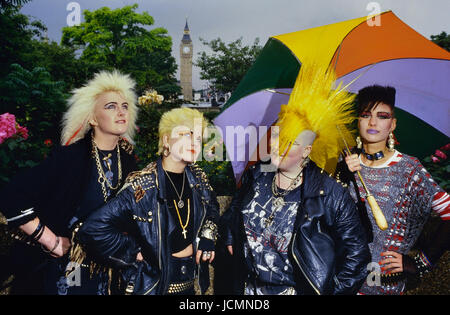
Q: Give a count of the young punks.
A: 4